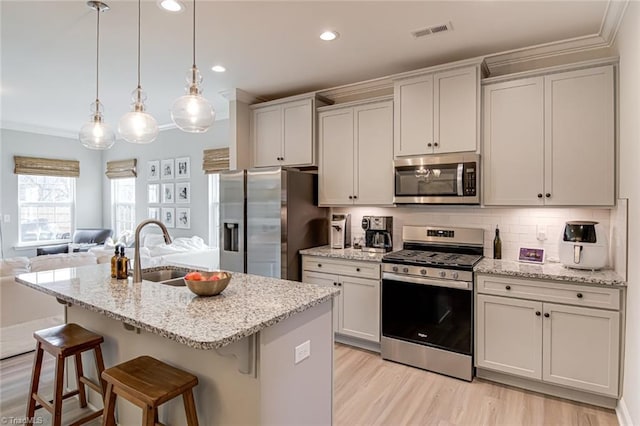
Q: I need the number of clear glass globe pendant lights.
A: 3